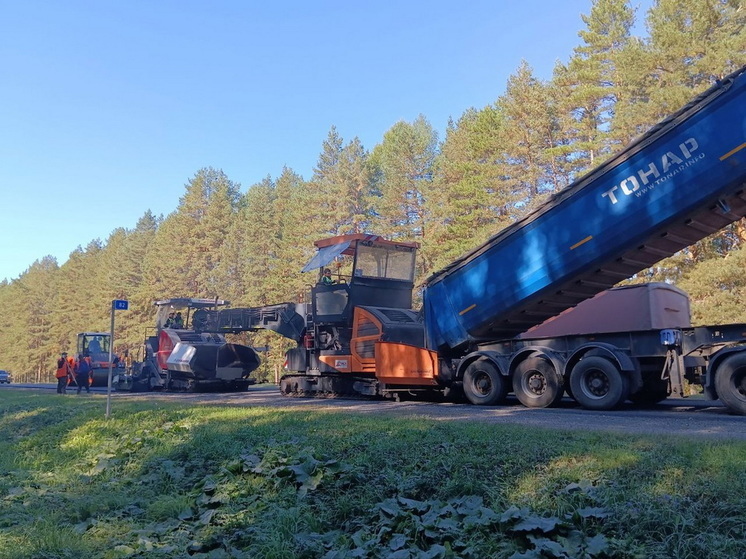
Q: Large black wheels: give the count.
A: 4